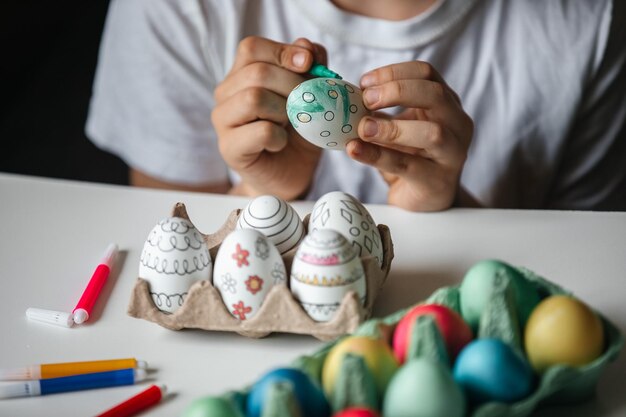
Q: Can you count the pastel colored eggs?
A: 9